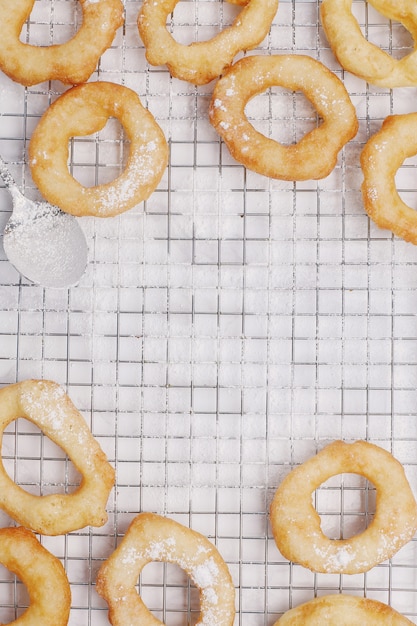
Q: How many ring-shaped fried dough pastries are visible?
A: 11